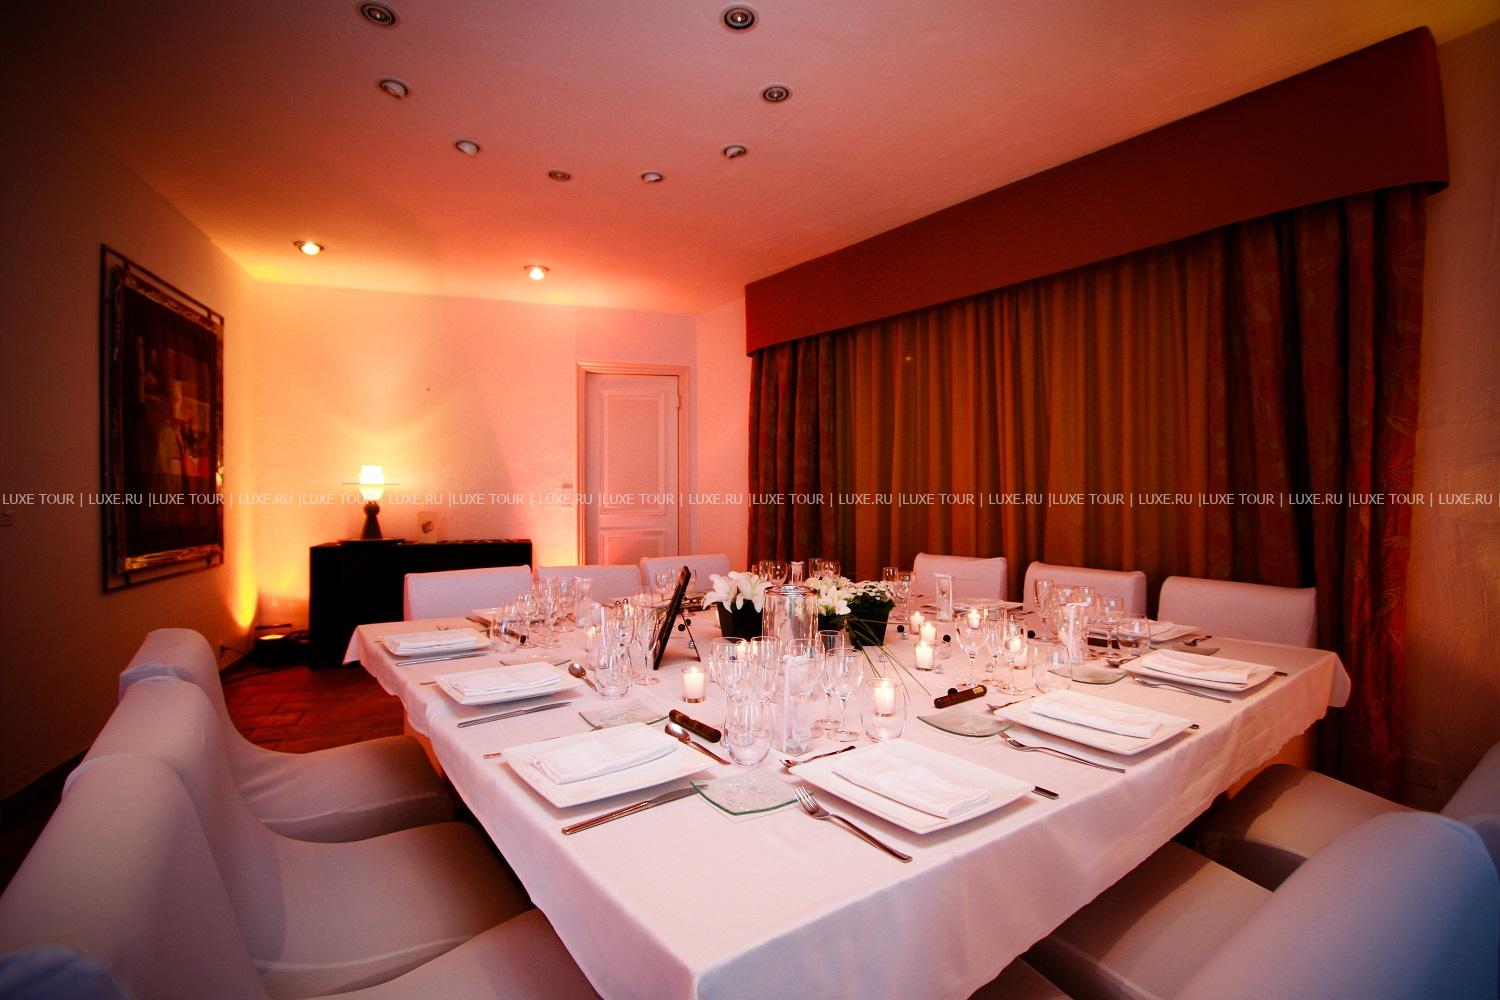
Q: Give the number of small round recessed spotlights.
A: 10